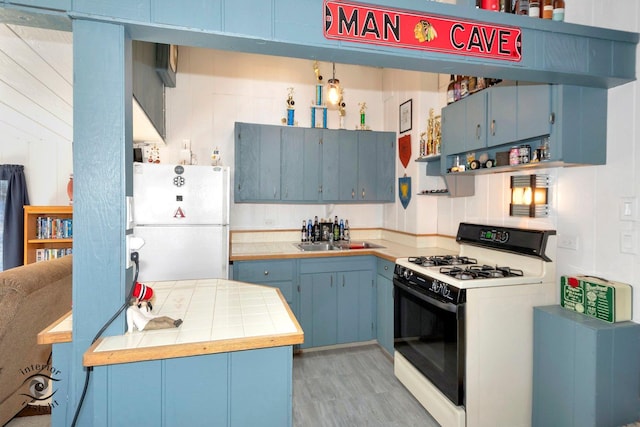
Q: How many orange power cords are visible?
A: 0